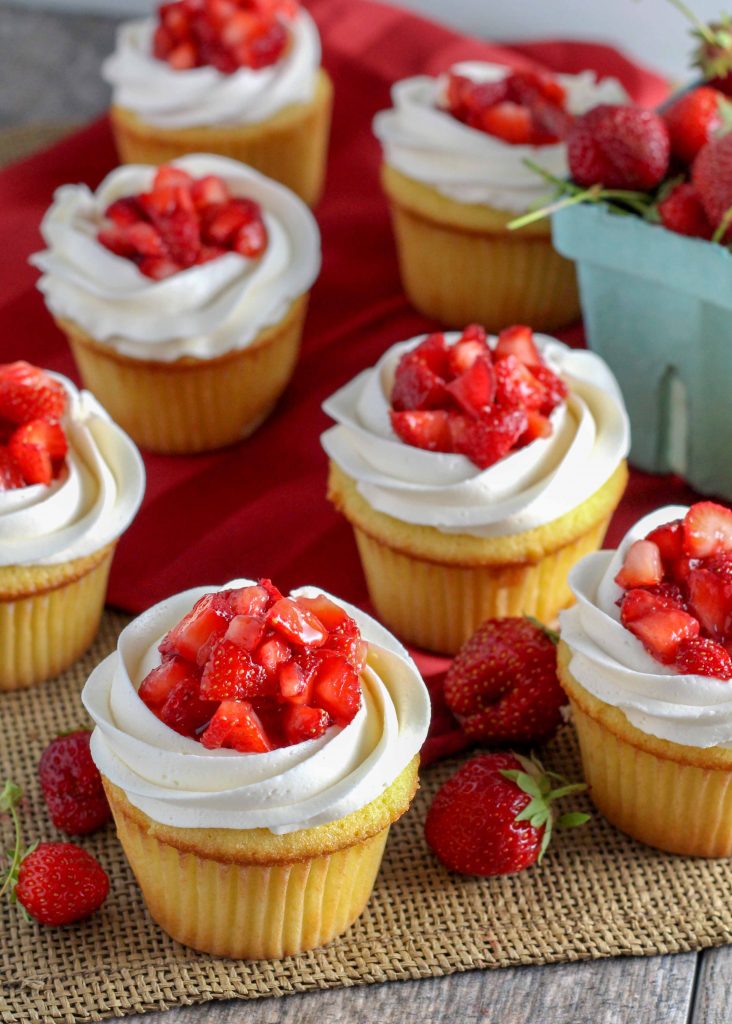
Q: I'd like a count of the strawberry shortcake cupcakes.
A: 7